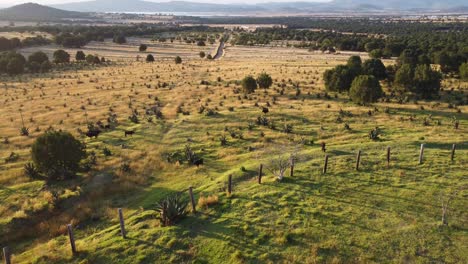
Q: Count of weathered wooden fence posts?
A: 12